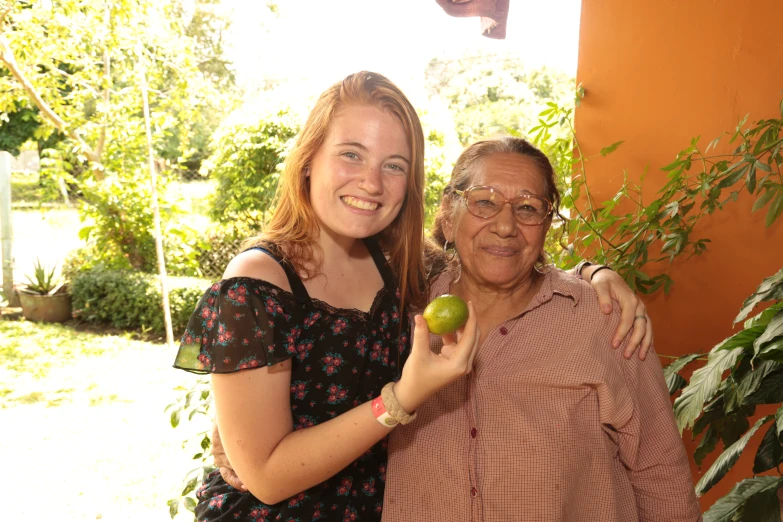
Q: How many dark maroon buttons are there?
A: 3